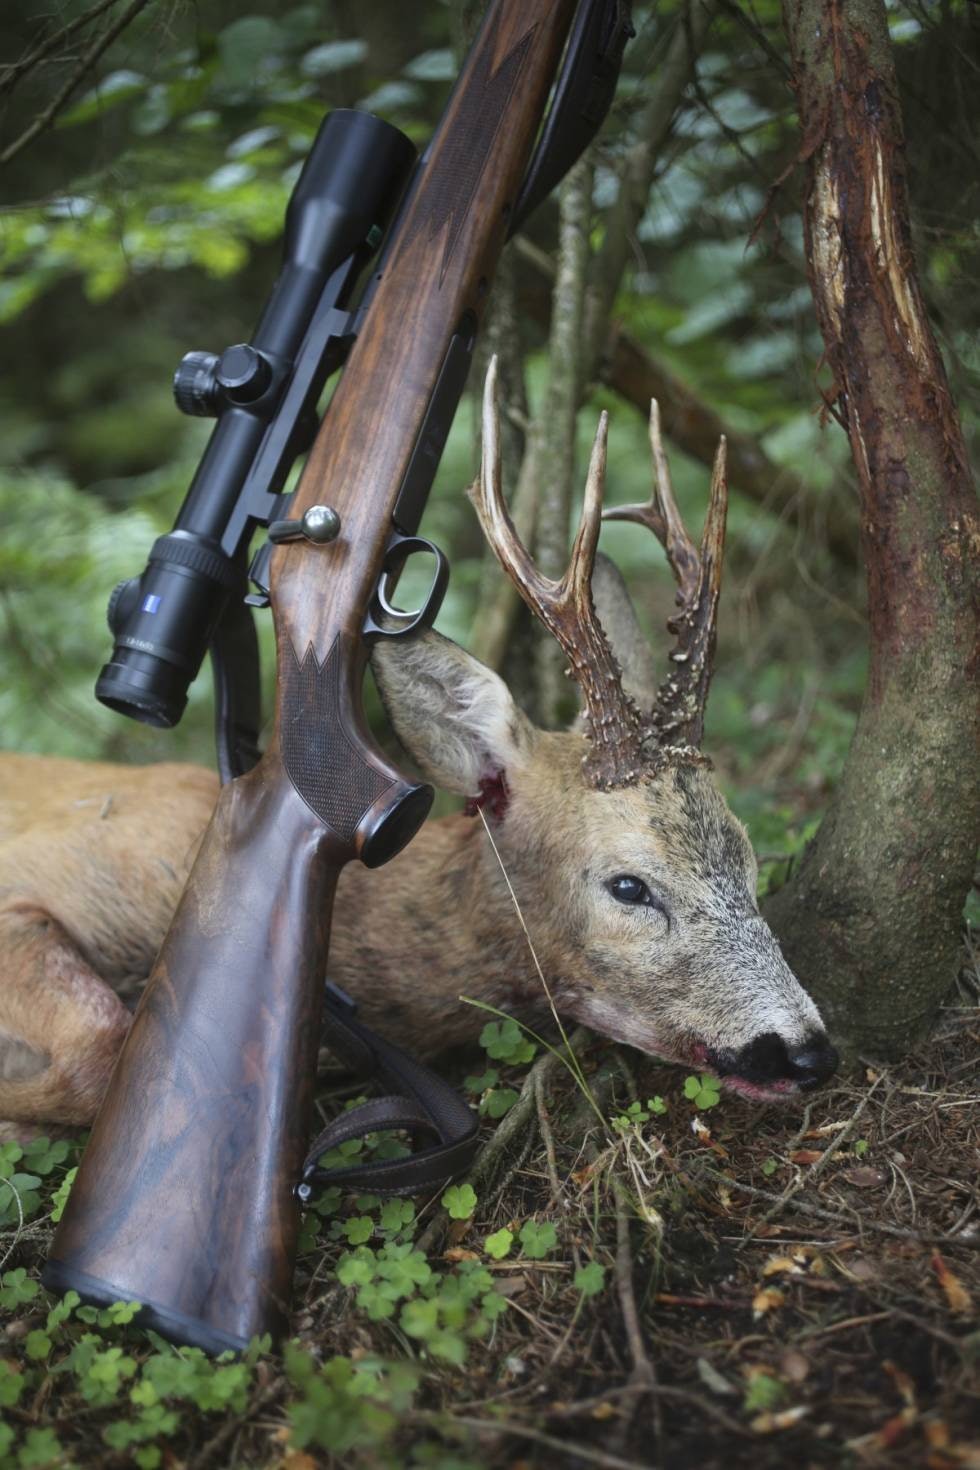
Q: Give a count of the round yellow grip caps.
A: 0